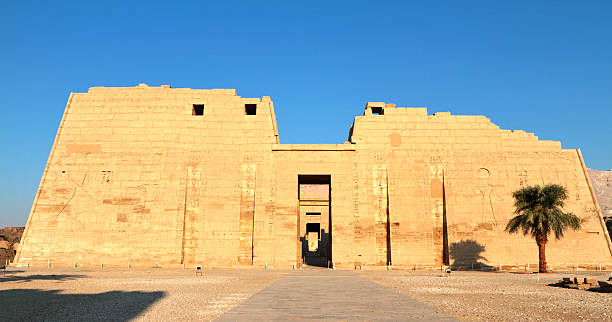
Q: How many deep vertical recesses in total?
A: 4